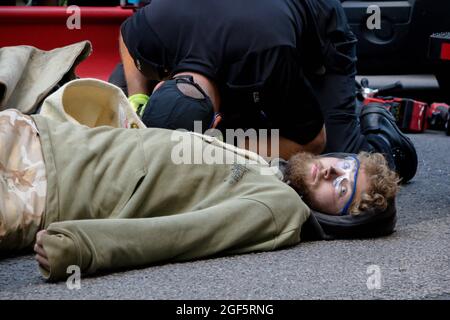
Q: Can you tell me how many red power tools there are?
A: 2